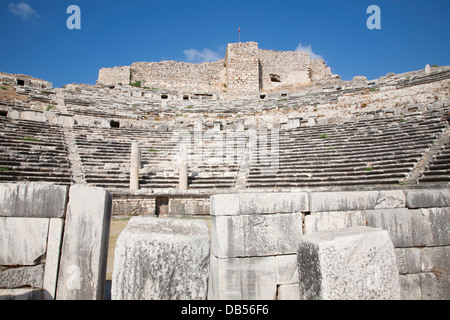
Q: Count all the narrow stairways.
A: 3